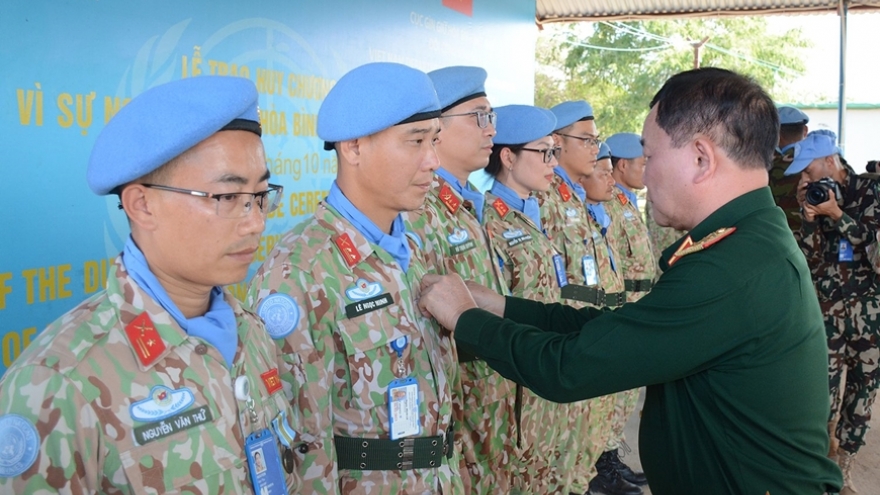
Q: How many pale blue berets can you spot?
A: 8